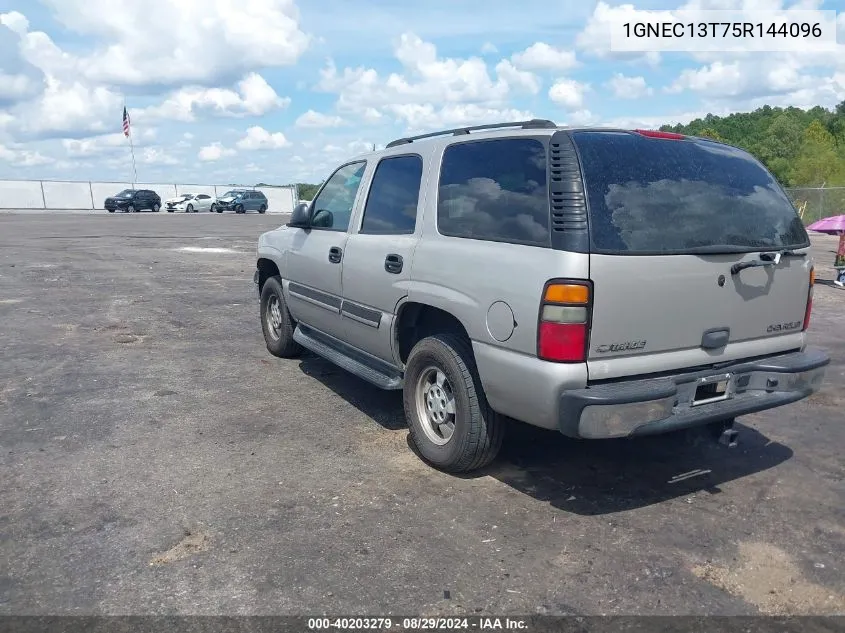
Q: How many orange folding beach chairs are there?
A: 0